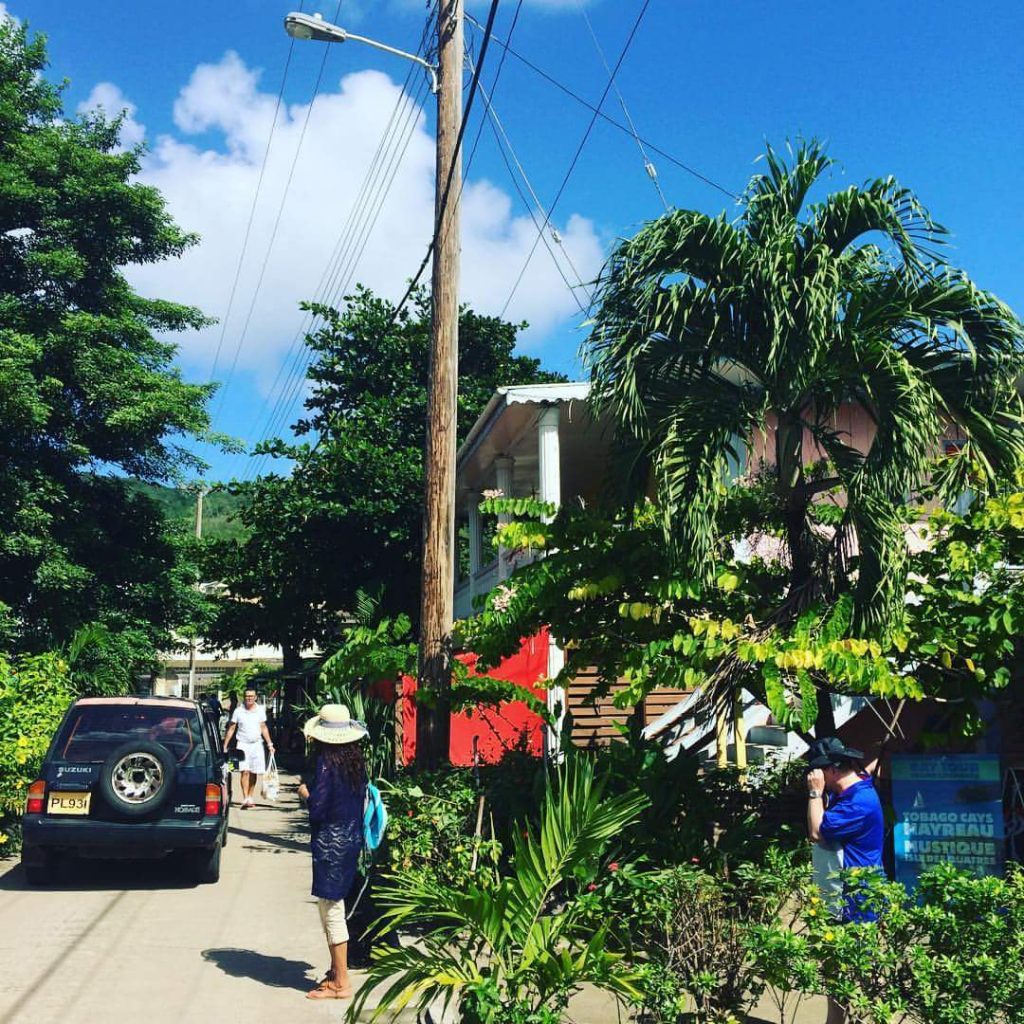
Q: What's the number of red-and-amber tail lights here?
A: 2